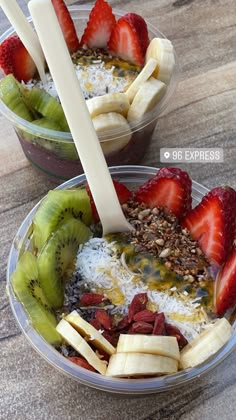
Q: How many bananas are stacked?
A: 2